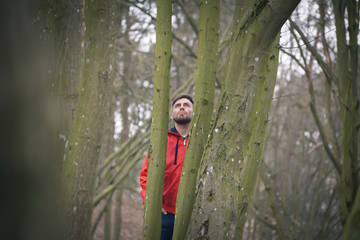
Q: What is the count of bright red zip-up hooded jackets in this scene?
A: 1